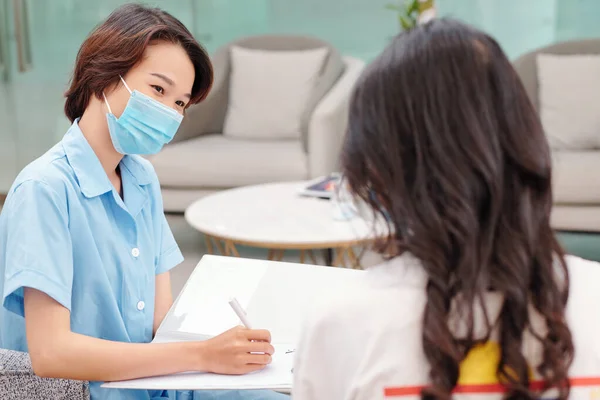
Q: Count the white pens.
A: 1